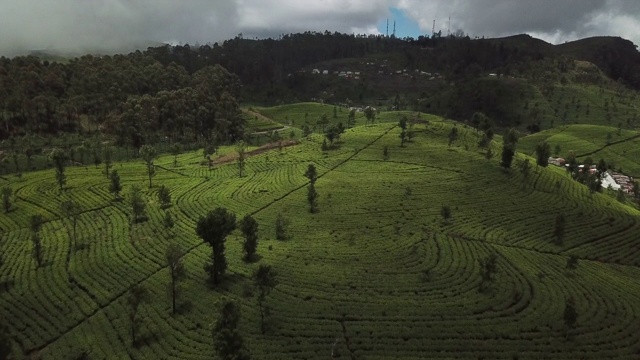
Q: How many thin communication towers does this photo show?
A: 4